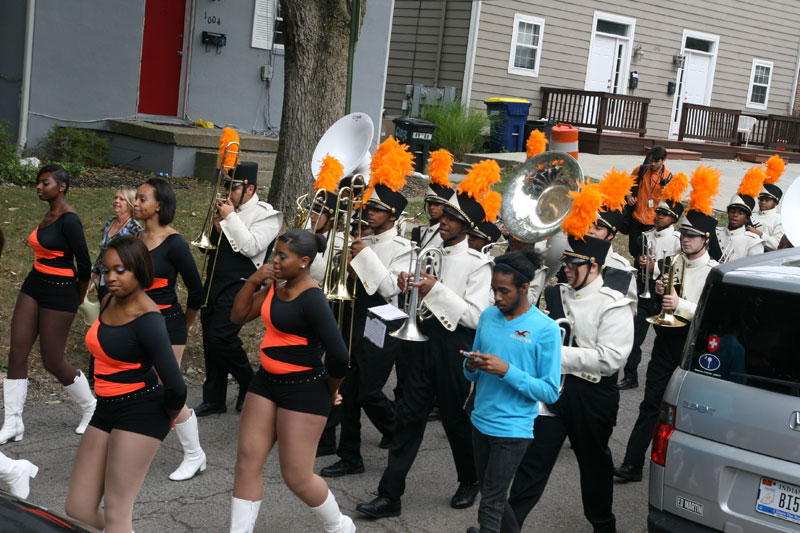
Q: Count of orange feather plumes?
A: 14